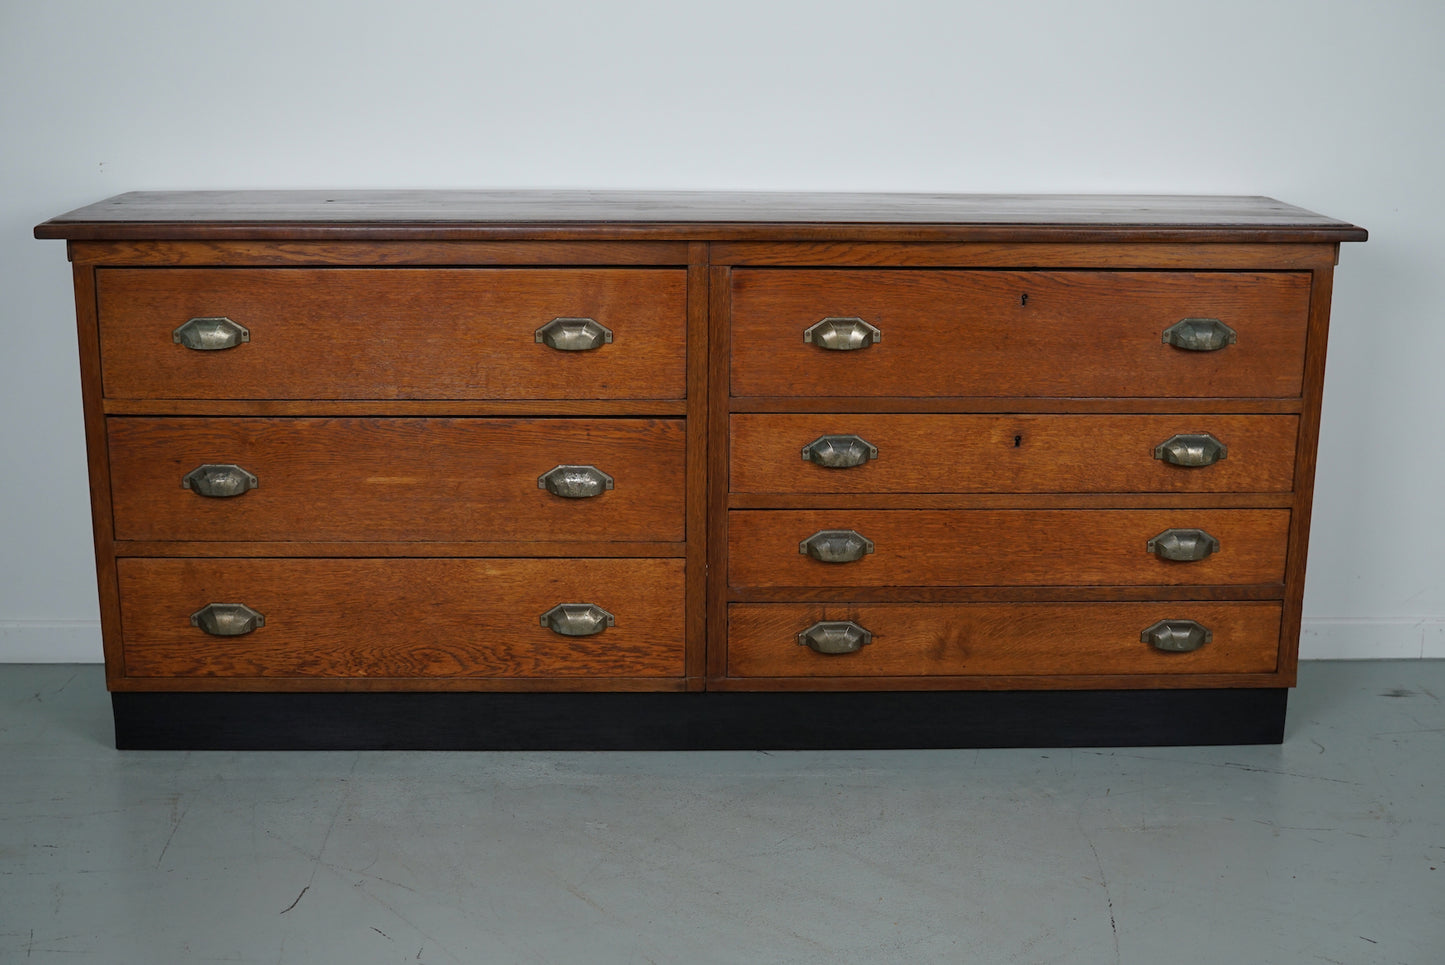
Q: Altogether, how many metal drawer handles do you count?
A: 14